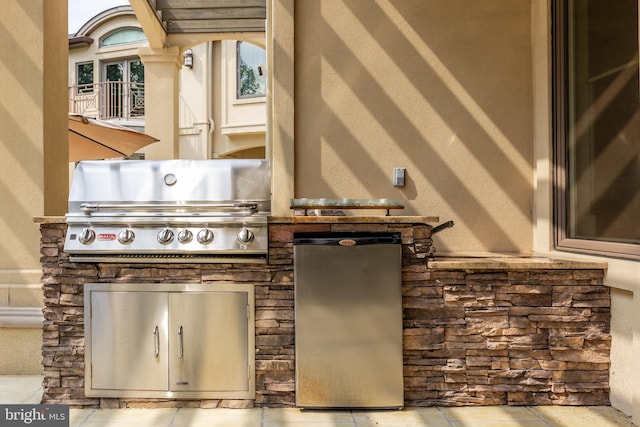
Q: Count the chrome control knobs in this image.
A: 6